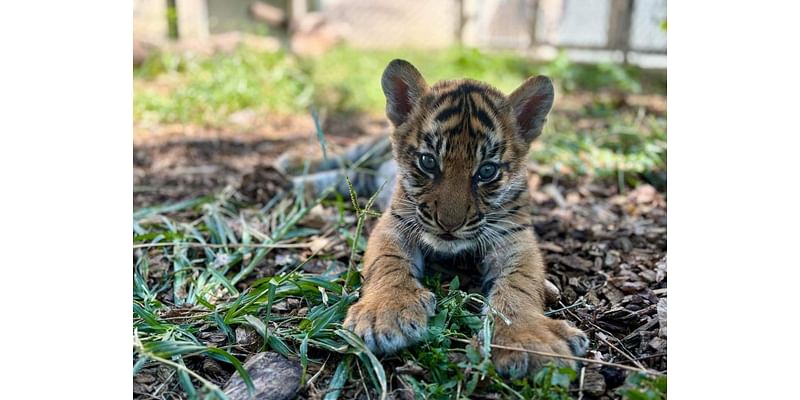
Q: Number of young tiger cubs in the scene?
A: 1